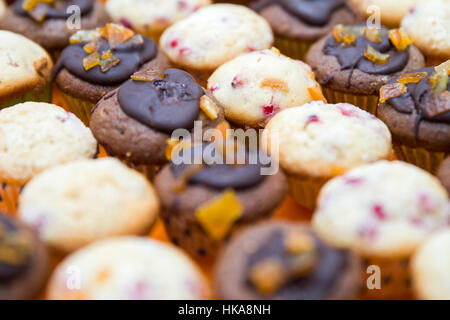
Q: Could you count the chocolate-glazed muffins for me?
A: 9